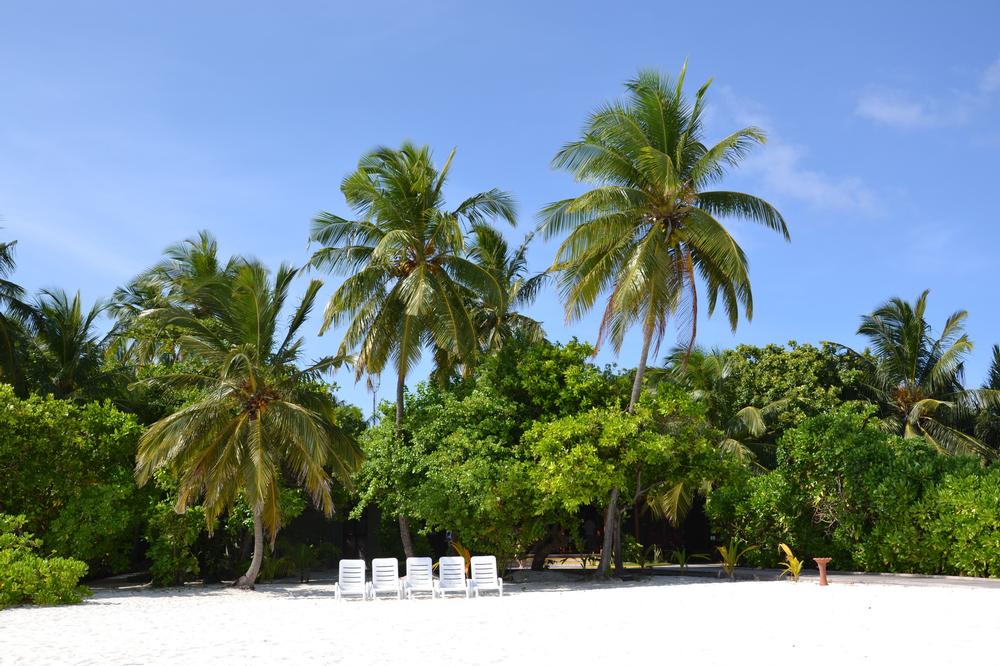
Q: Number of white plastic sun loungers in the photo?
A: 5